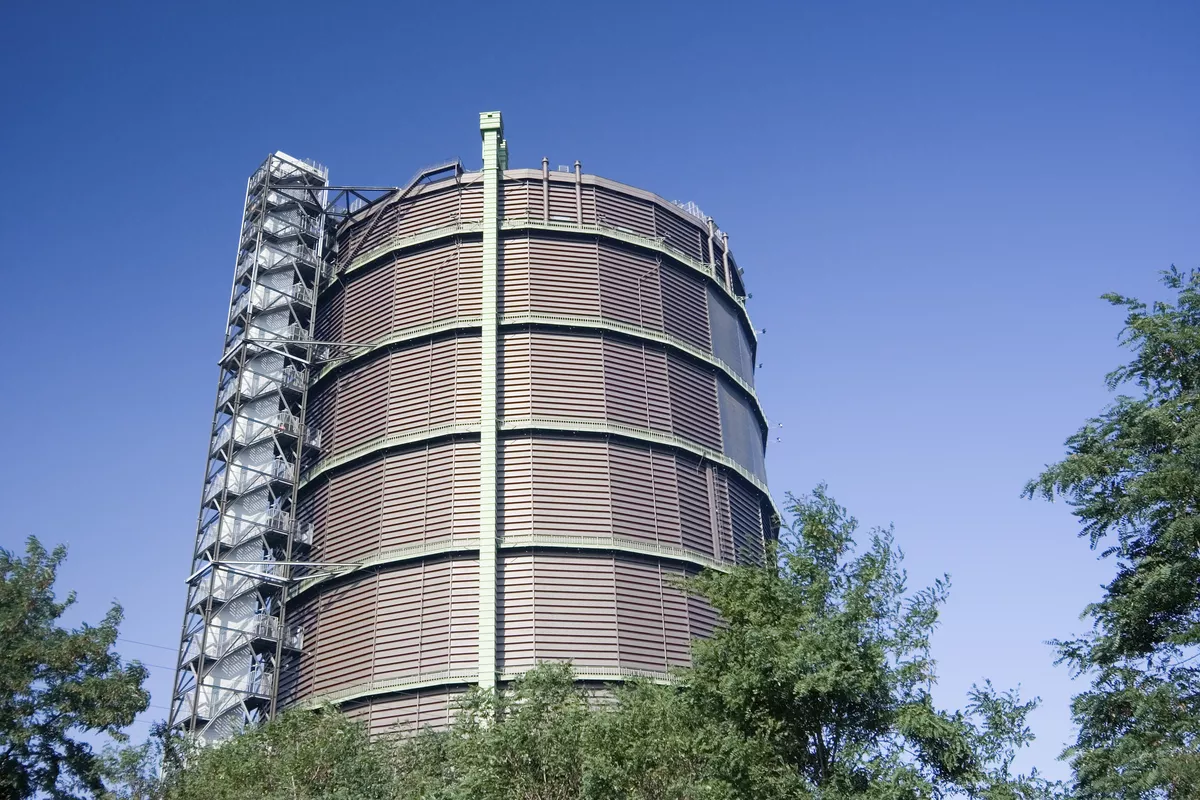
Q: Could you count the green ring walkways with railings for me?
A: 5